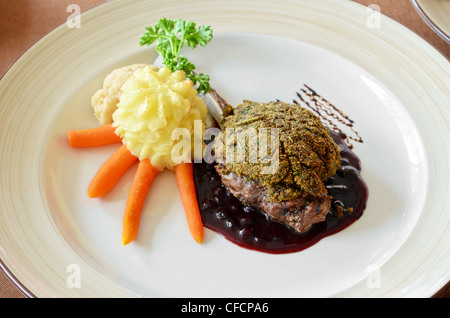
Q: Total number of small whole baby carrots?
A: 4